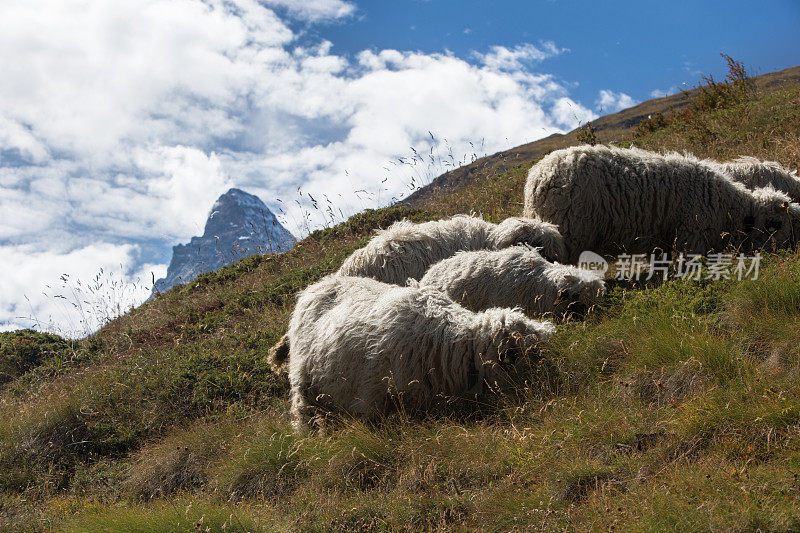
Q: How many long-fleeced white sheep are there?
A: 5